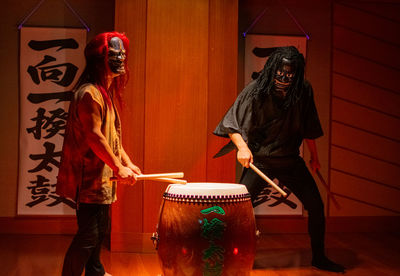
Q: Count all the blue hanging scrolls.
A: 0